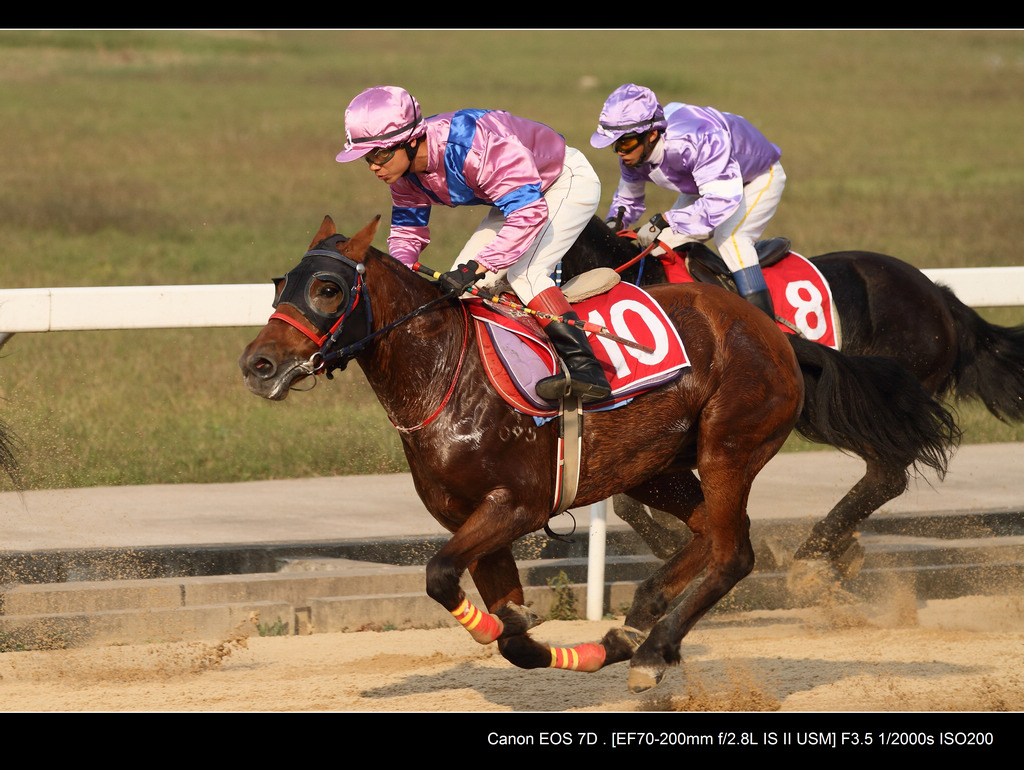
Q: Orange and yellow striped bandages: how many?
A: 2